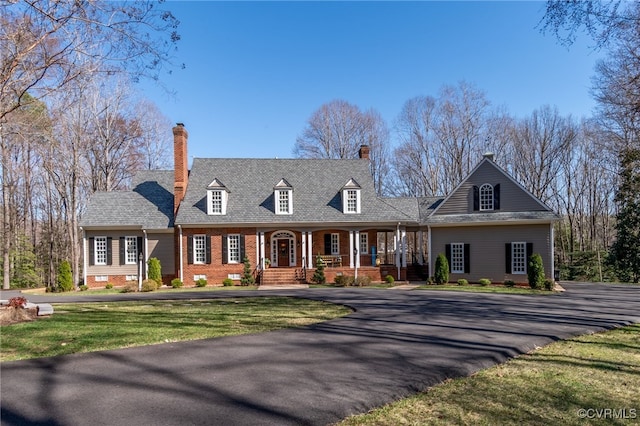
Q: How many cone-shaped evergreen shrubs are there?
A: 6